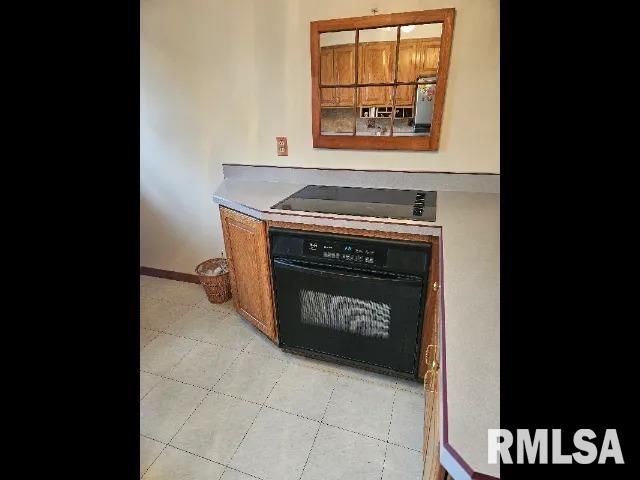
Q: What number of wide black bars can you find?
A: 2